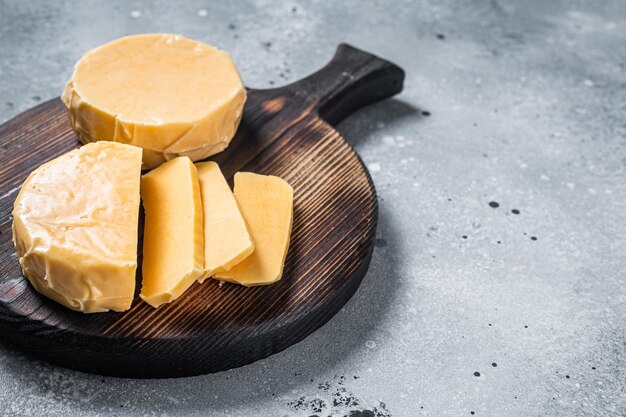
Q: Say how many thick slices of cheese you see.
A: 3